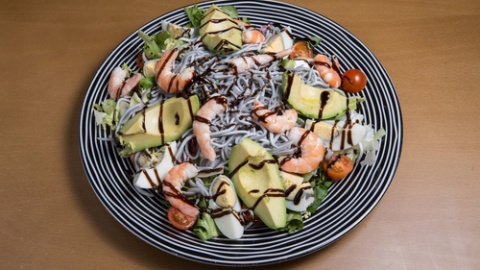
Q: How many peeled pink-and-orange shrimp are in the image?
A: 9